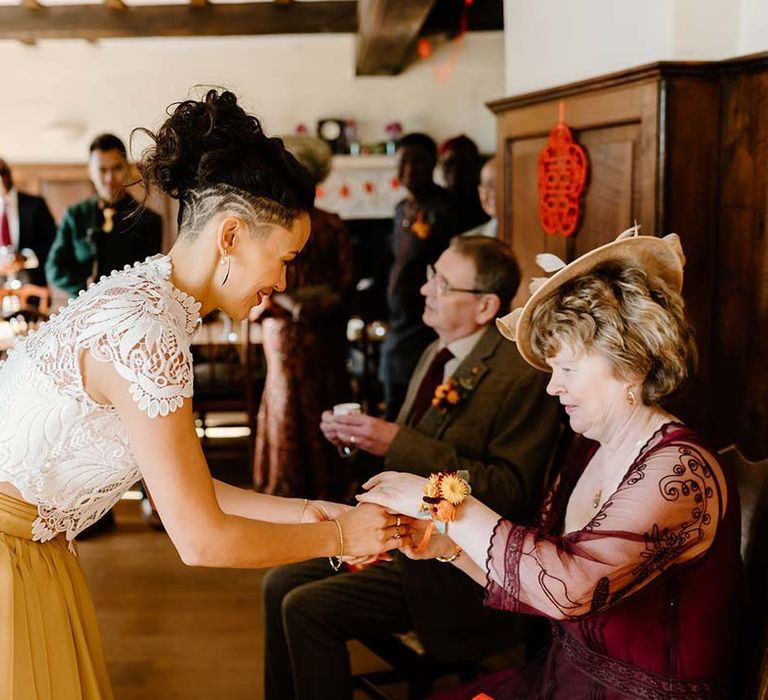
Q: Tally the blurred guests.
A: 6